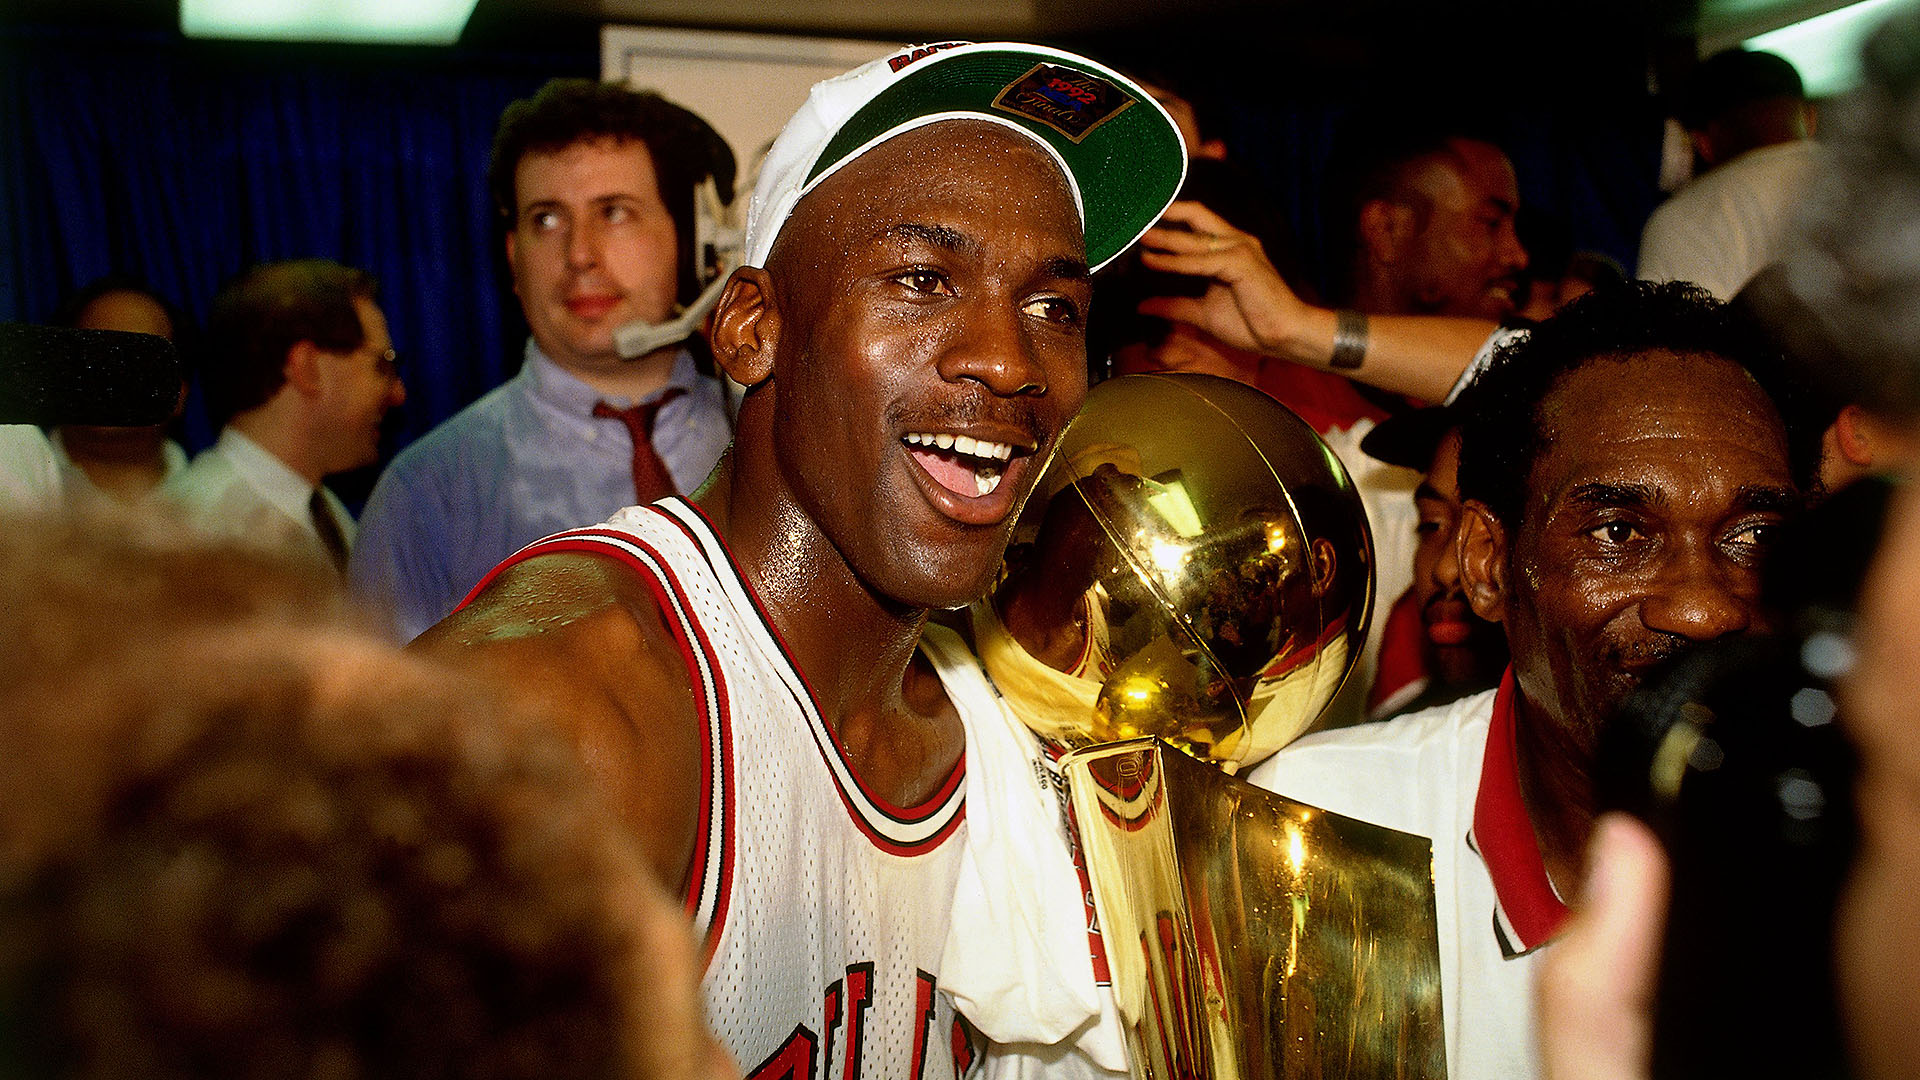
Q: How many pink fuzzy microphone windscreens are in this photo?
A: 0